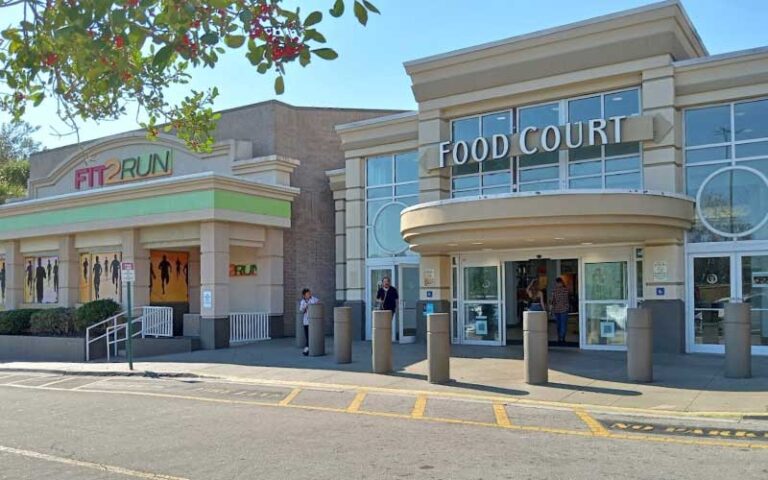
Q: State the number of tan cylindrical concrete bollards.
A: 8